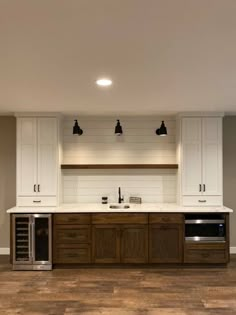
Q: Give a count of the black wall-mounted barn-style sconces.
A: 3